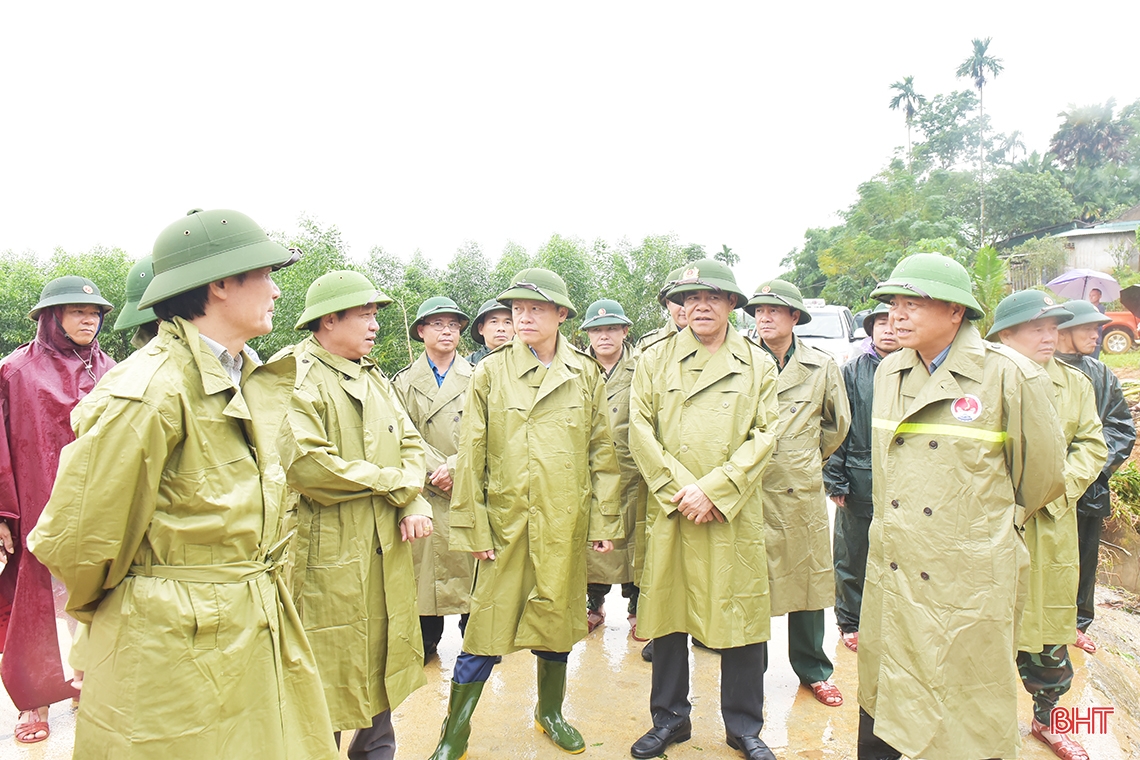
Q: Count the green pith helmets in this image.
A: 15